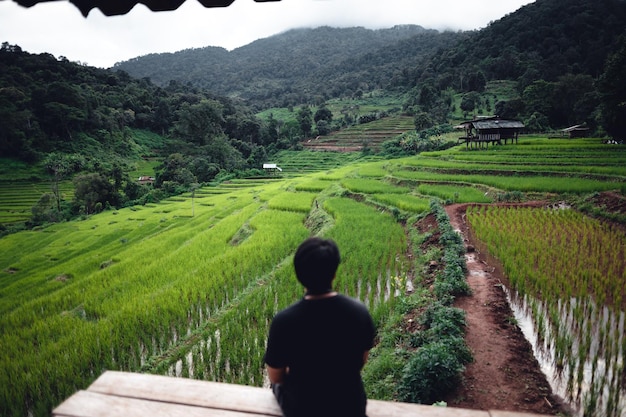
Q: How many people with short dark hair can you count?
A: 1